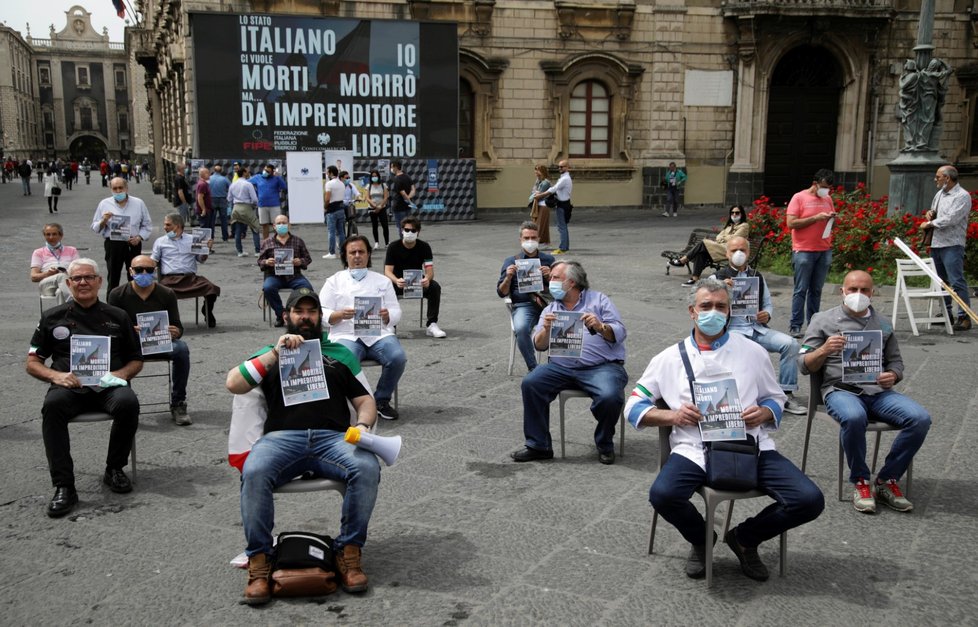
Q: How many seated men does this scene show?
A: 13